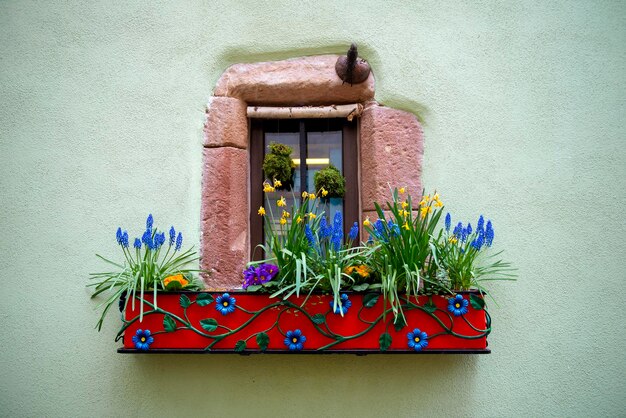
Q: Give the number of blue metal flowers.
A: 6